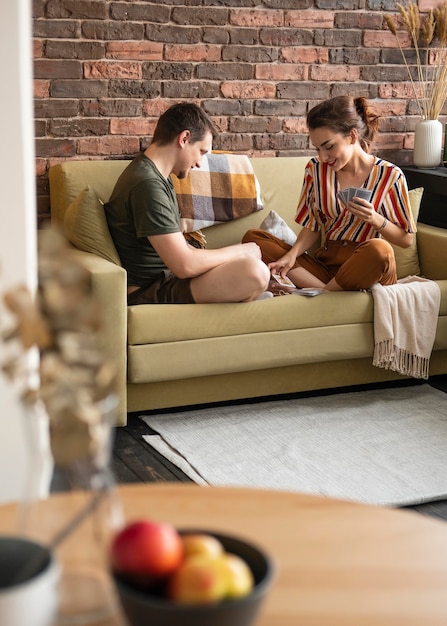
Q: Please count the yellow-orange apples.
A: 3